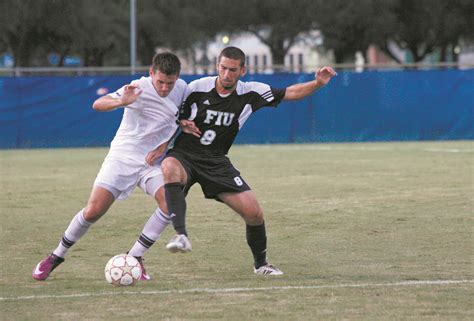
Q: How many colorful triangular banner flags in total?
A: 0